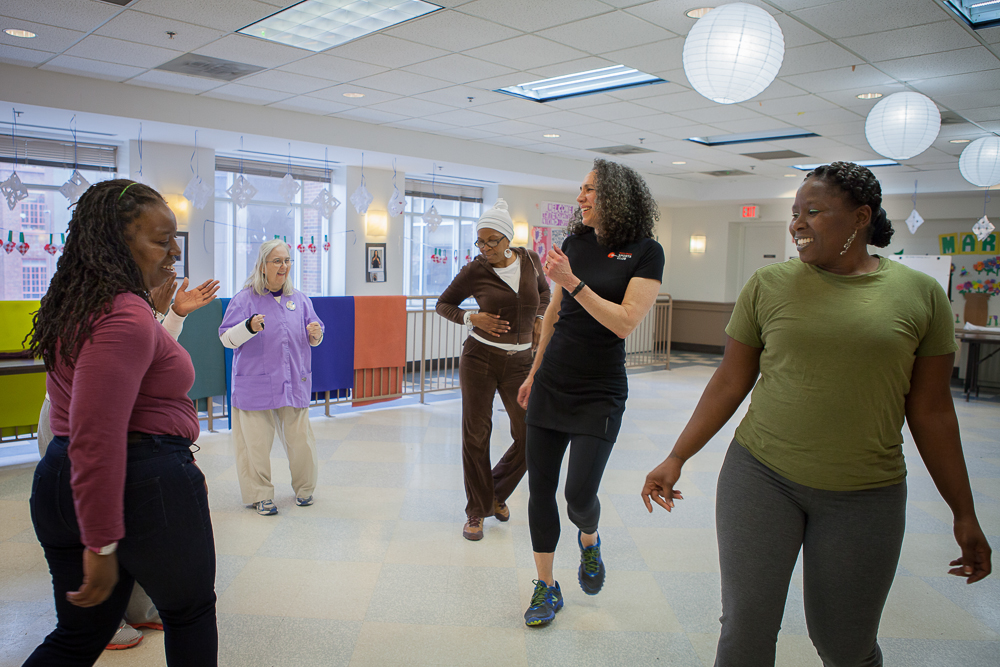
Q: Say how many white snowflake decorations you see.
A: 11